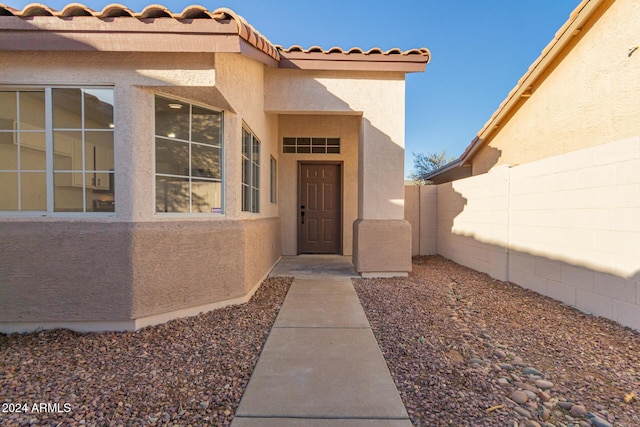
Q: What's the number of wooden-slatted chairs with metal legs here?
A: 0